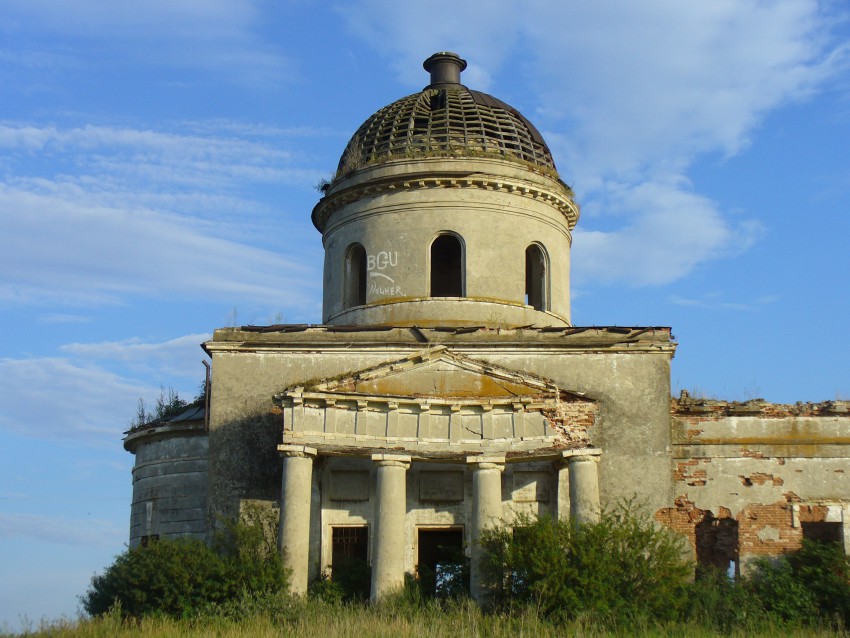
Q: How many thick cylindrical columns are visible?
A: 4